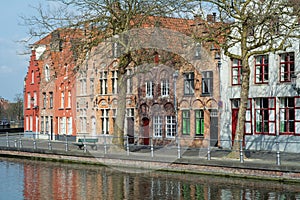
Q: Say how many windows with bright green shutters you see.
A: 2